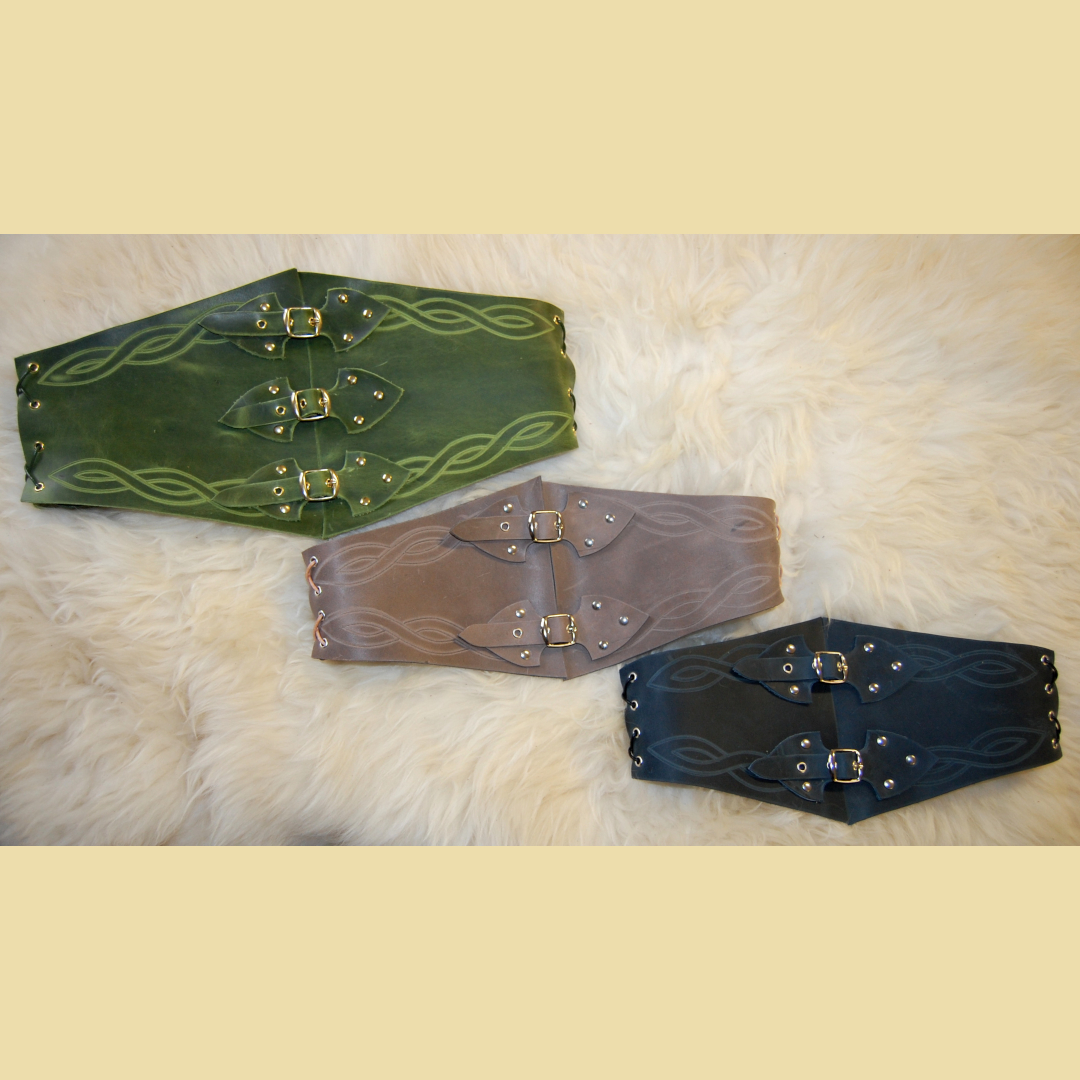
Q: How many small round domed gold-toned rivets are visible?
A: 15